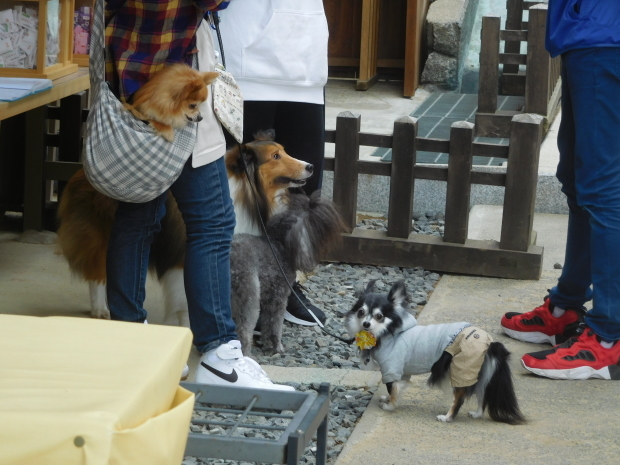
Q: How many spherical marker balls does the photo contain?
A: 0